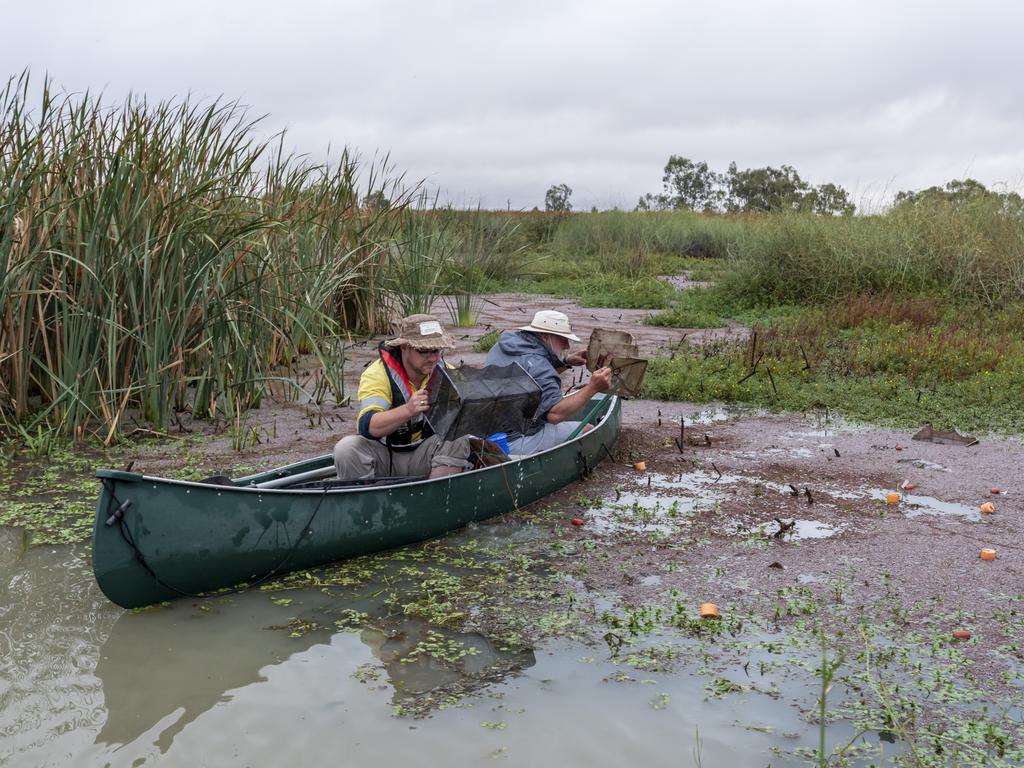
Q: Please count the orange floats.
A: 5